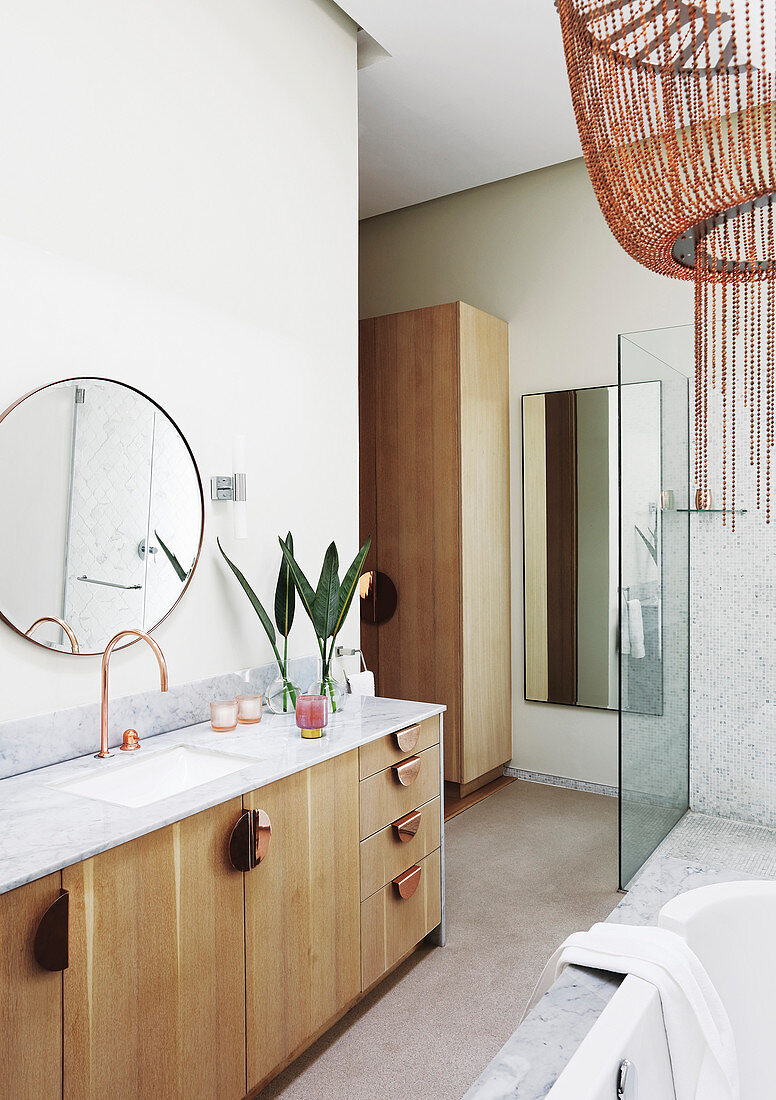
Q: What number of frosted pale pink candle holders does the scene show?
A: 2